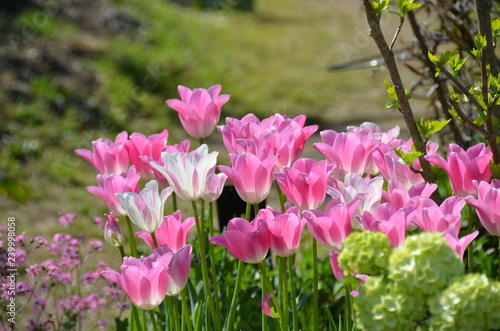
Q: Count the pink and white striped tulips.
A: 3